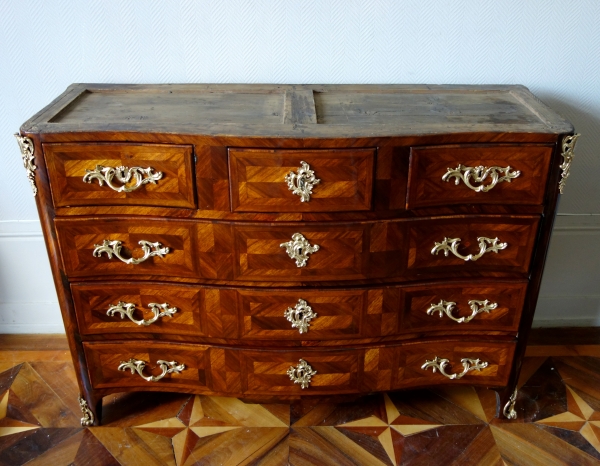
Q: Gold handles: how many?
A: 8